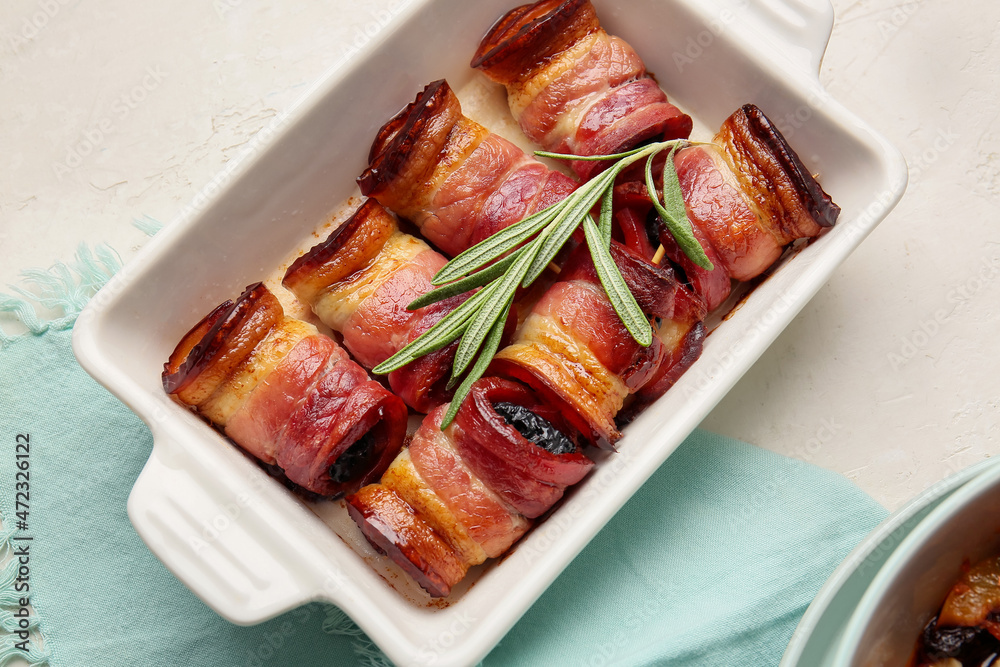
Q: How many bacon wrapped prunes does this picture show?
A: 7